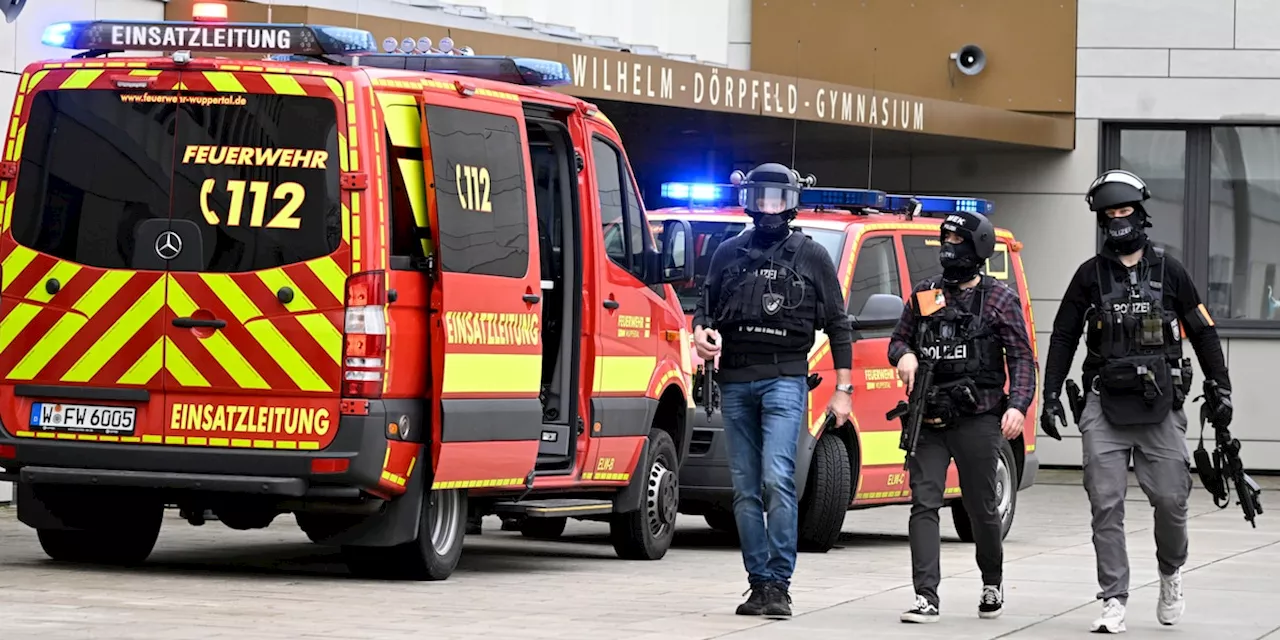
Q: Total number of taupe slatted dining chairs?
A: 0